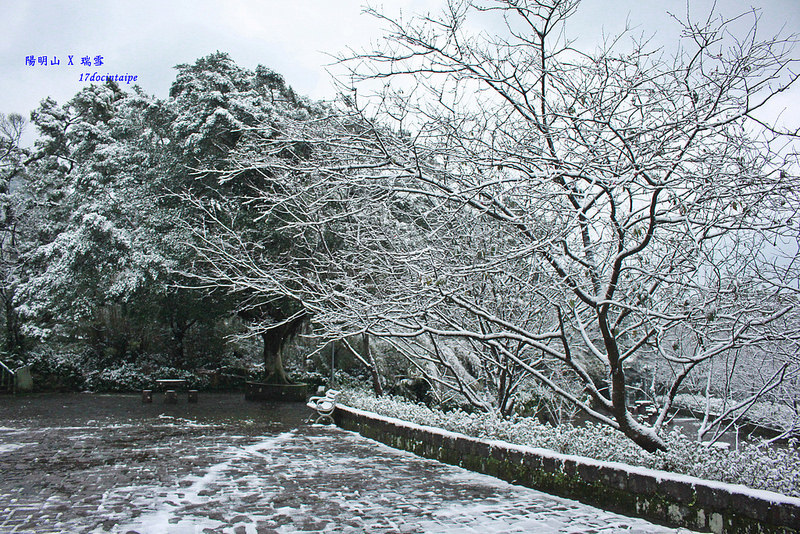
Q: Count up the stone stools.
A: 3